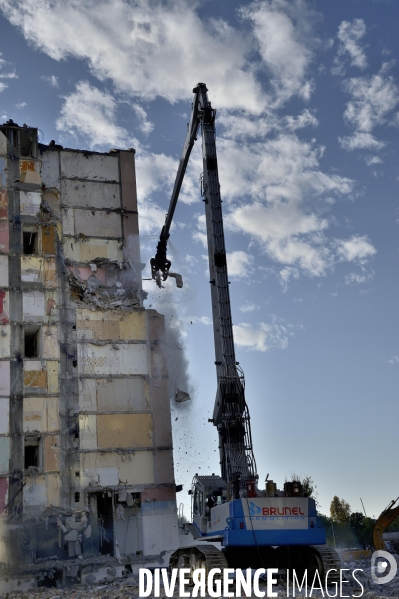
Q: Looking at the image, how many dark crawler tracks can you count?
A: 2